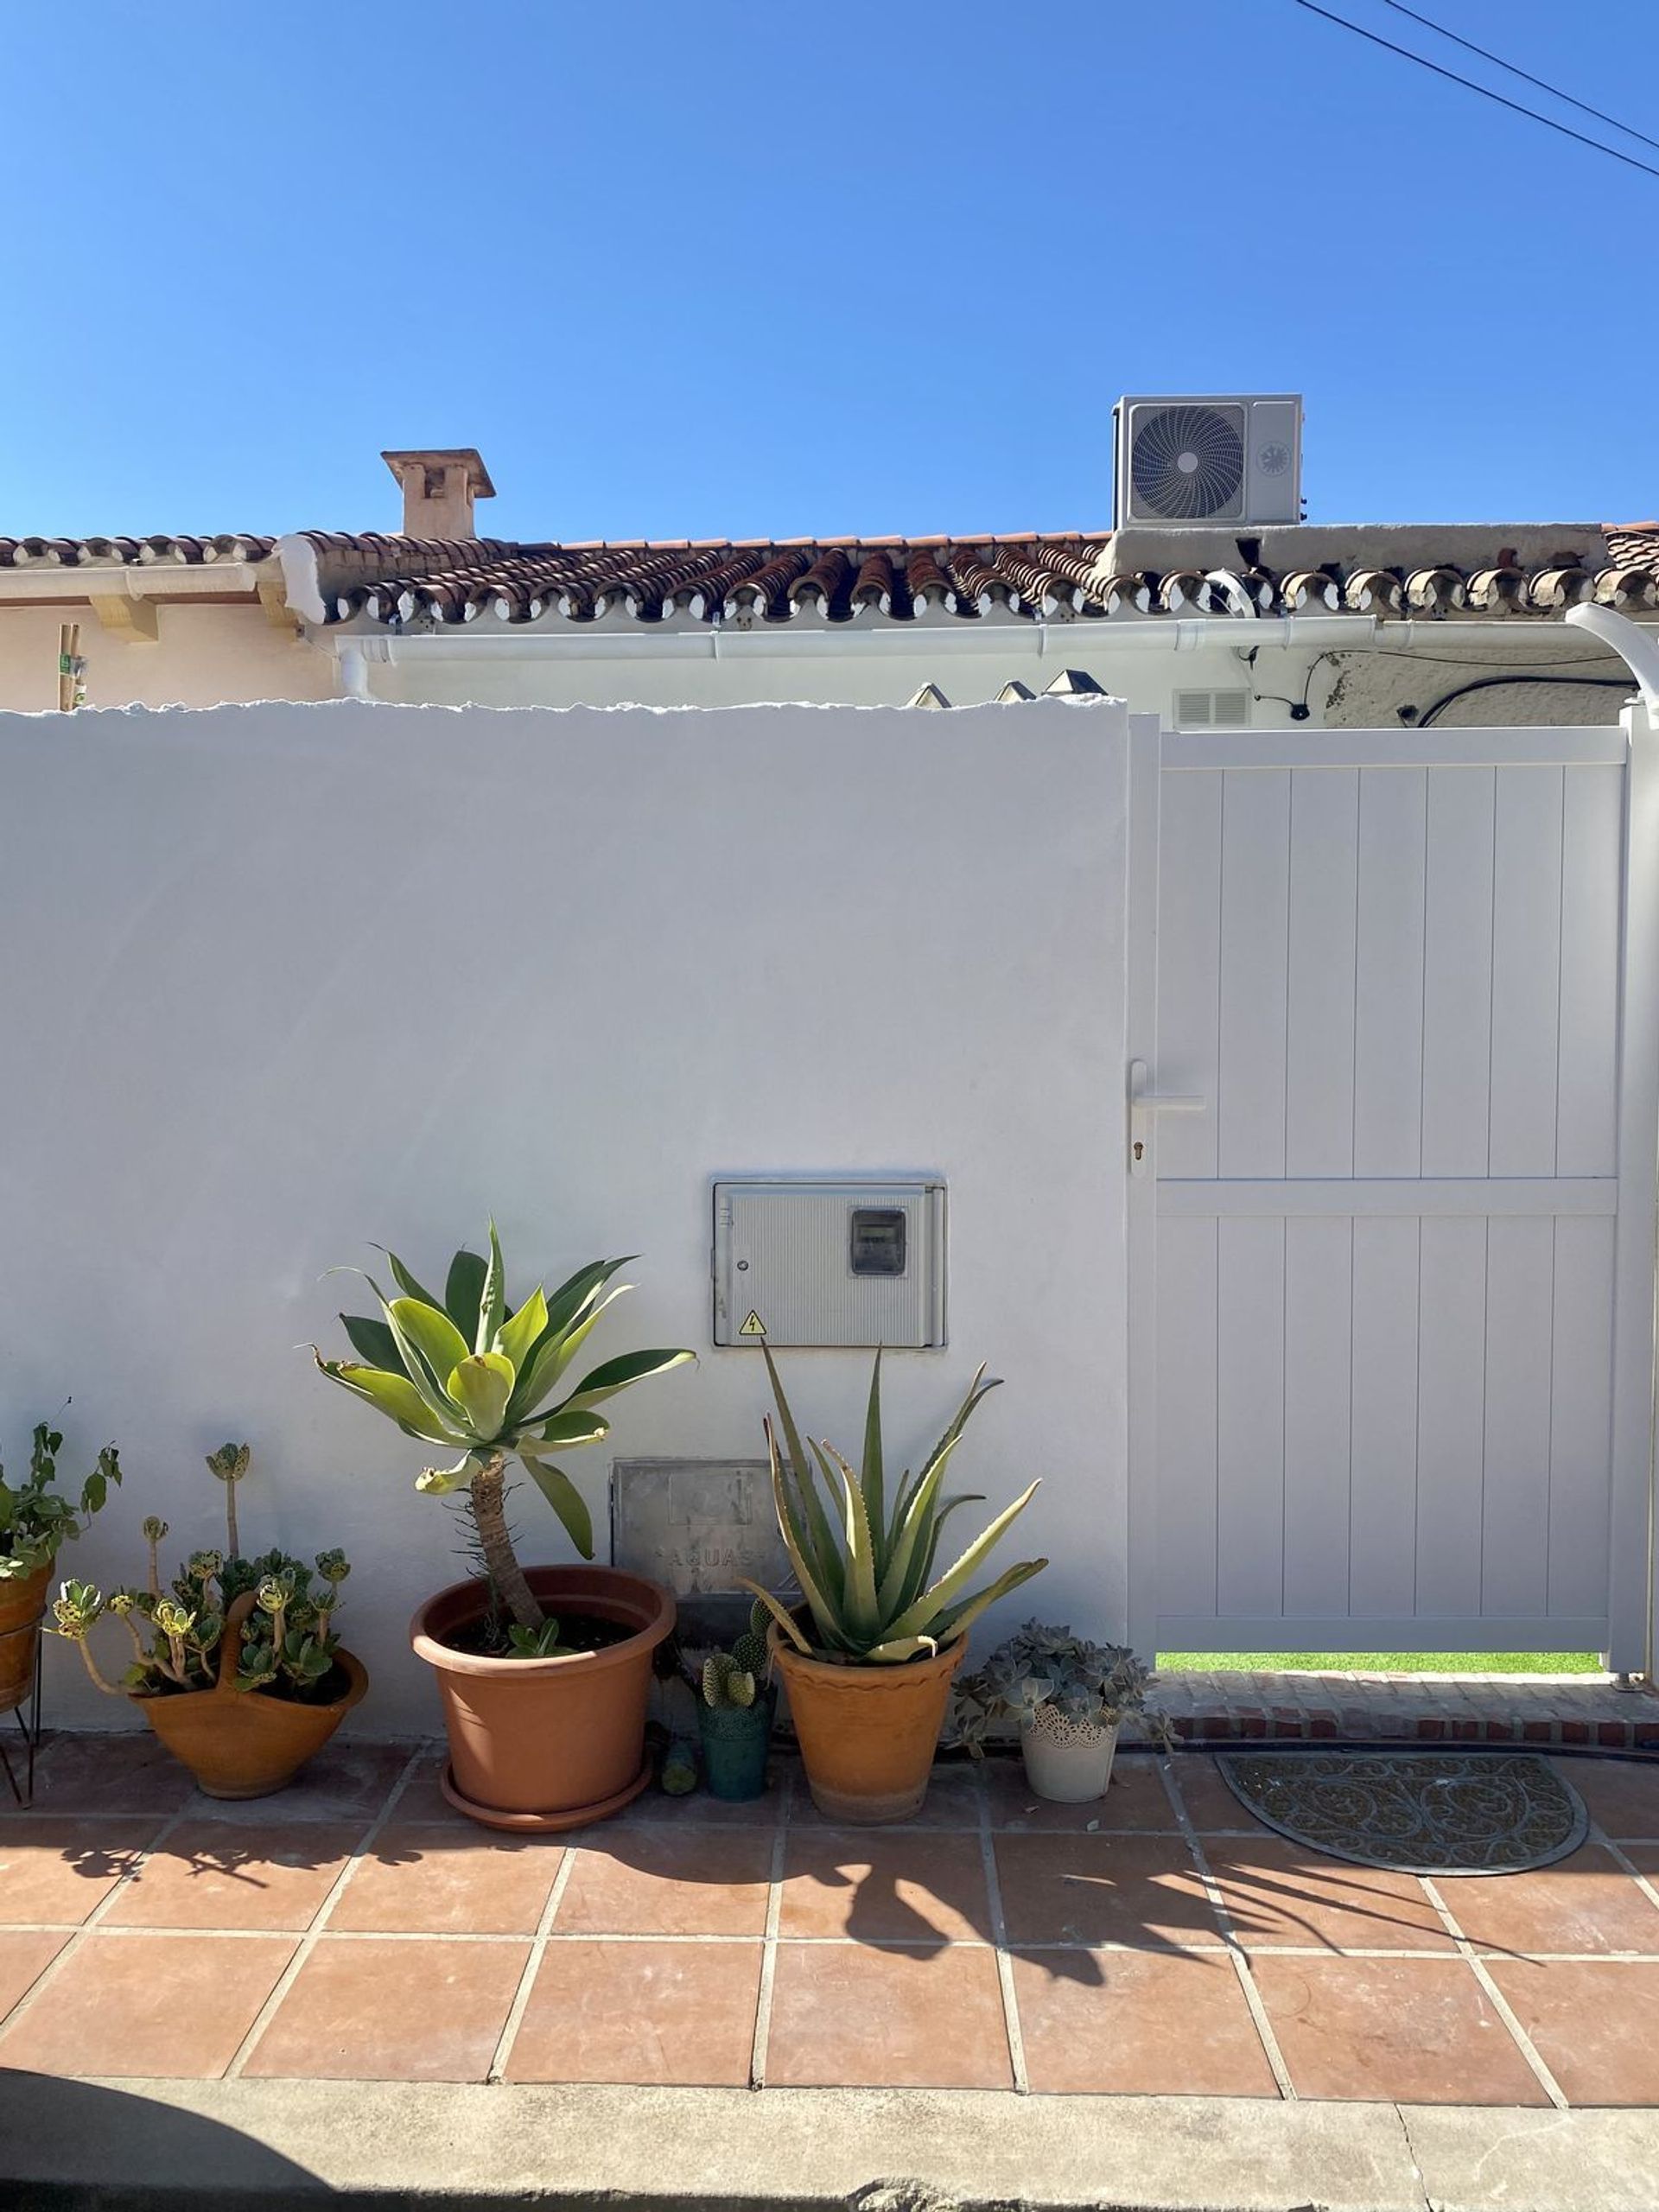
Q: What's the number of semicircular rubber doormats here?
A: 1